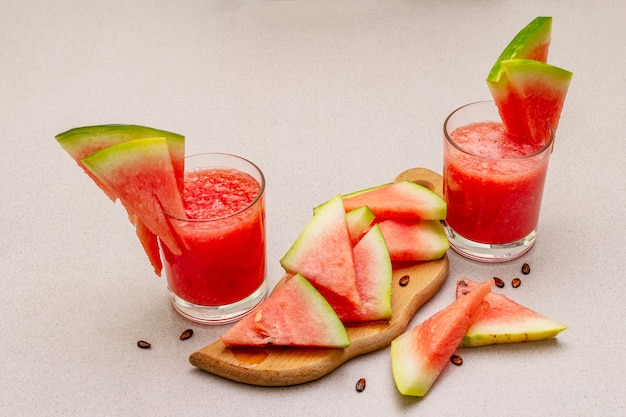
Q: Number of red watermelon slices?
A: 12